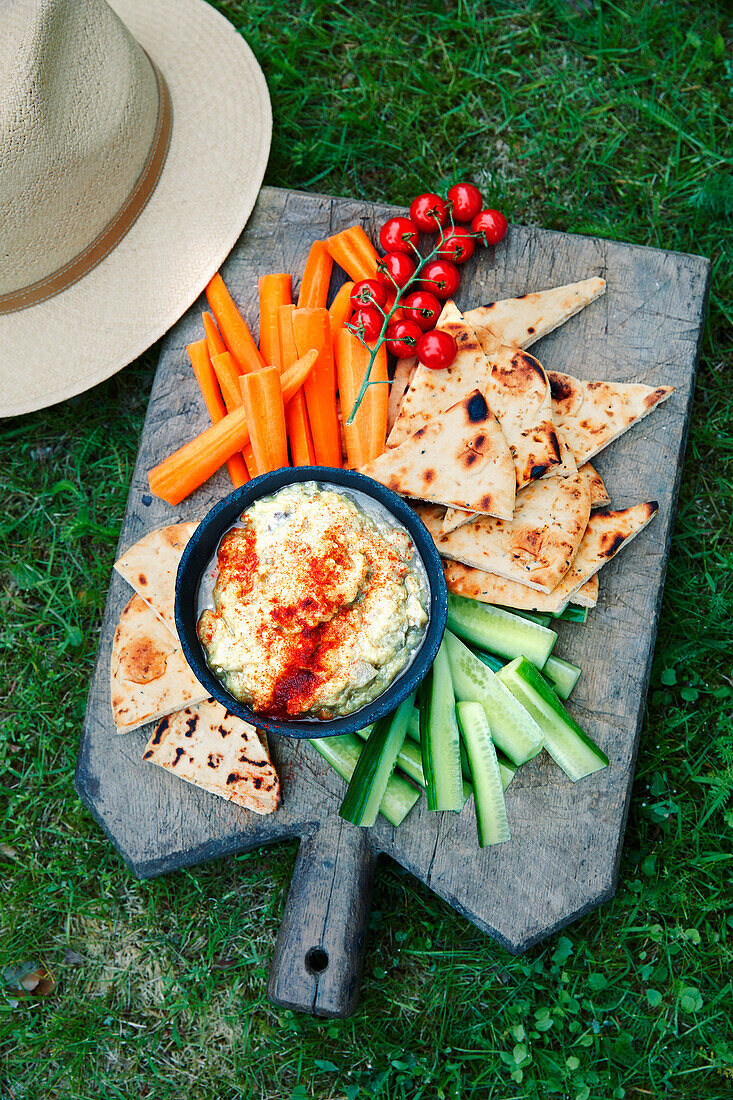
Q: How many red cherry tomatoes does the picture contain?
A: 12